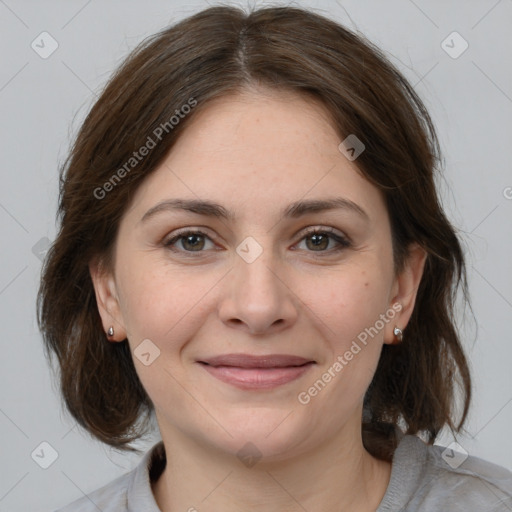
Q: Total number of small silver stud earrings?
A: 2